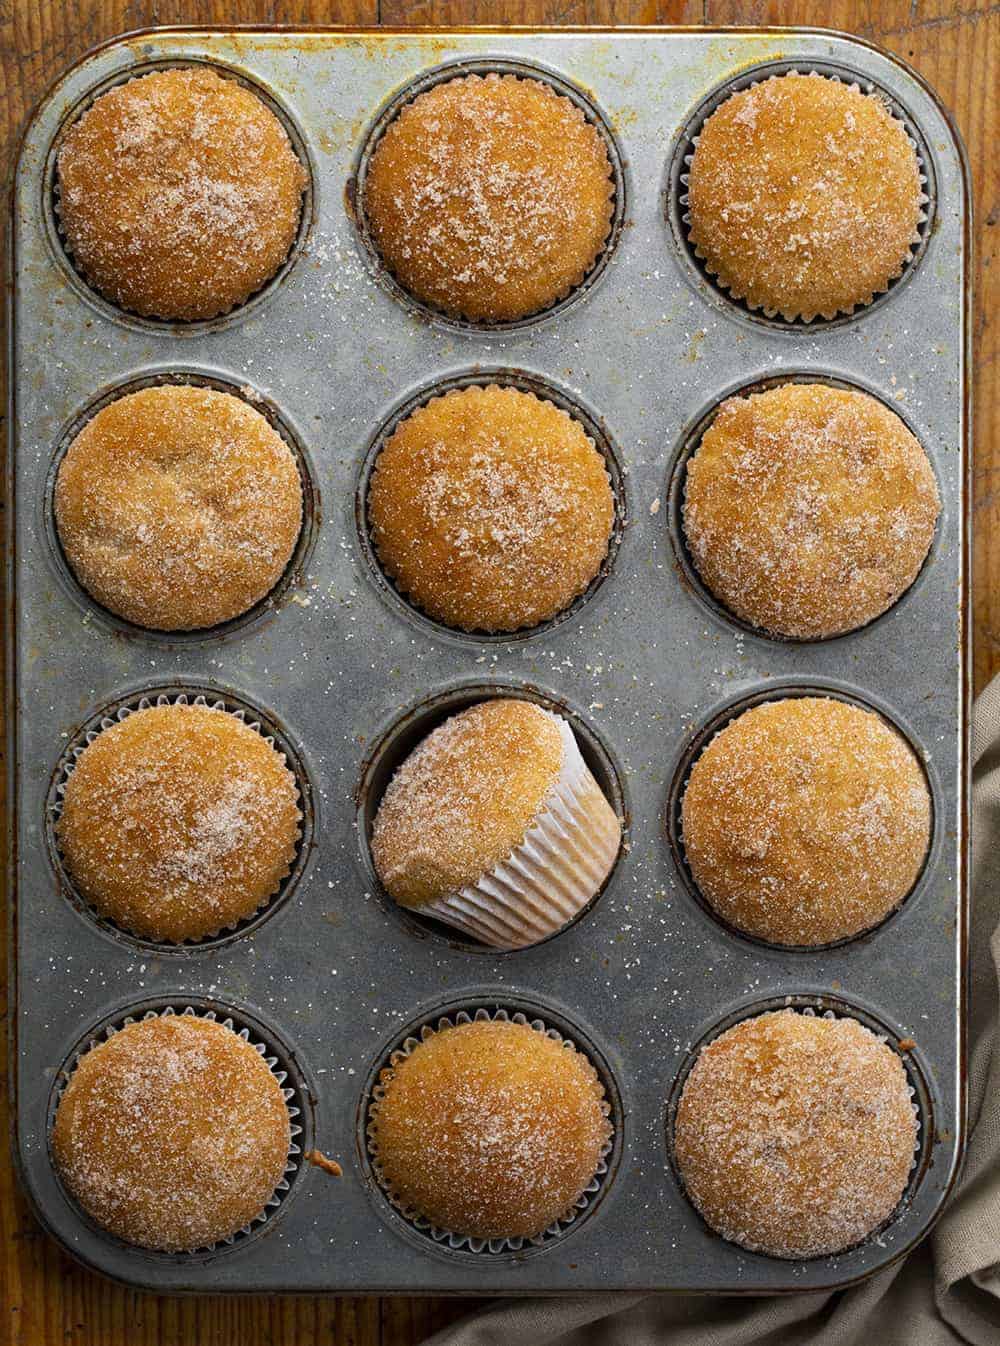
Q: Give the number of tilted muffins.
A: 1